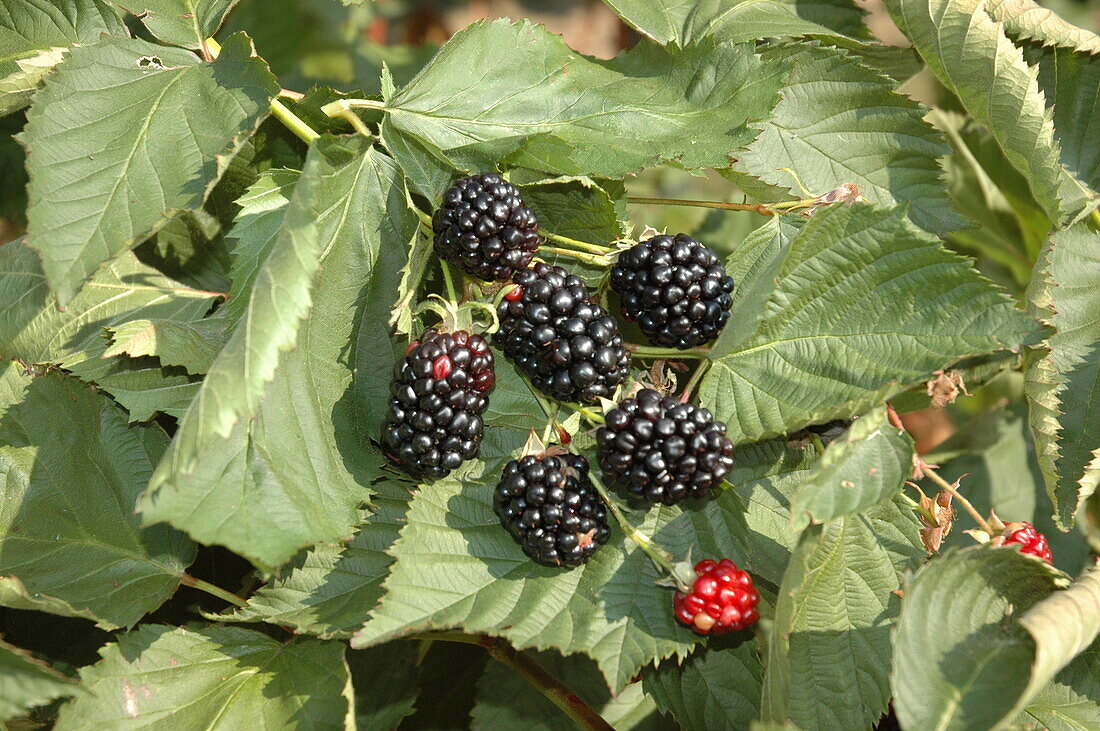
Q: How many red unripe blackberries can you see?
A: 2